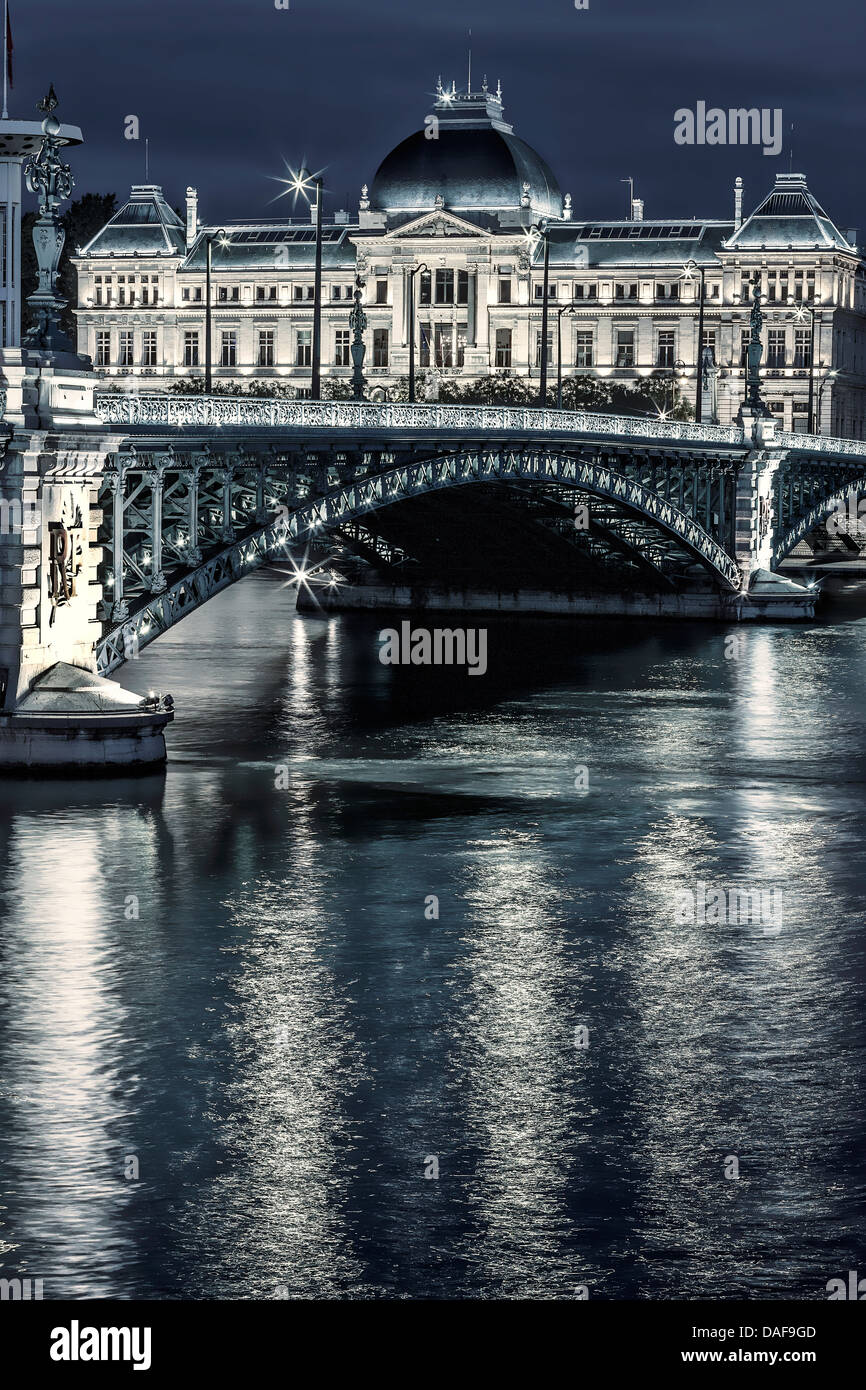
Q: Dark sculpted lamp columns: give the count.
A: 3